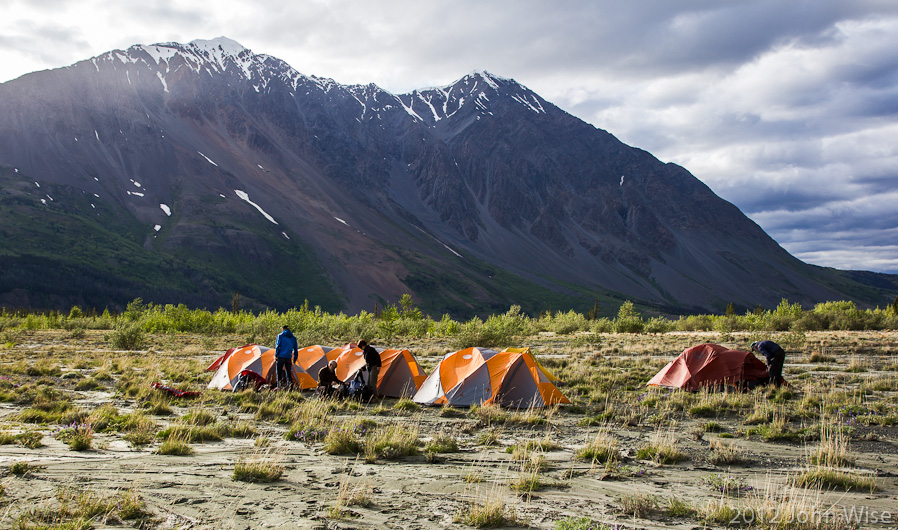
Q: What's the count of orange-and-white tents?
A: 4